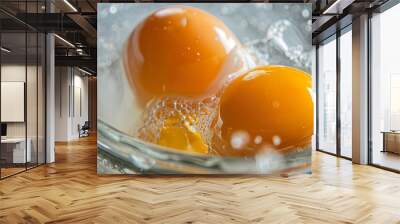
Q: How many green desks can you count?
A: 0